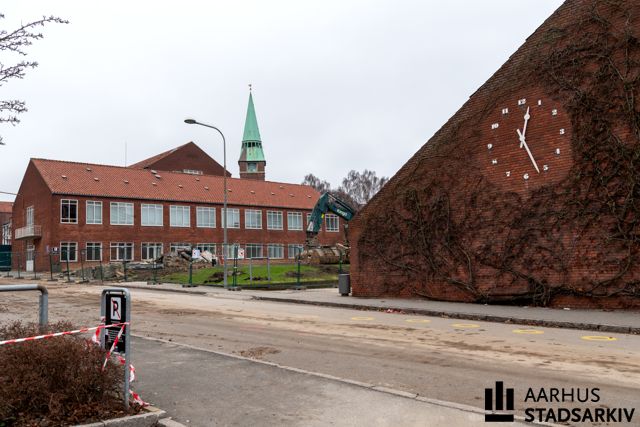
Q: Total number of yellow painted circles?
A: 5